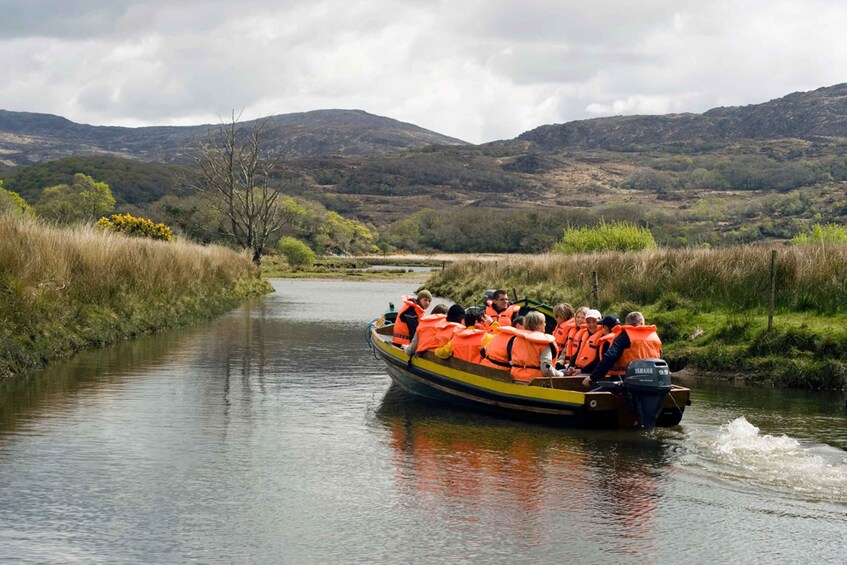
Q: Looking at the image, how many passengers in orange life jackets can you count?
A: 12